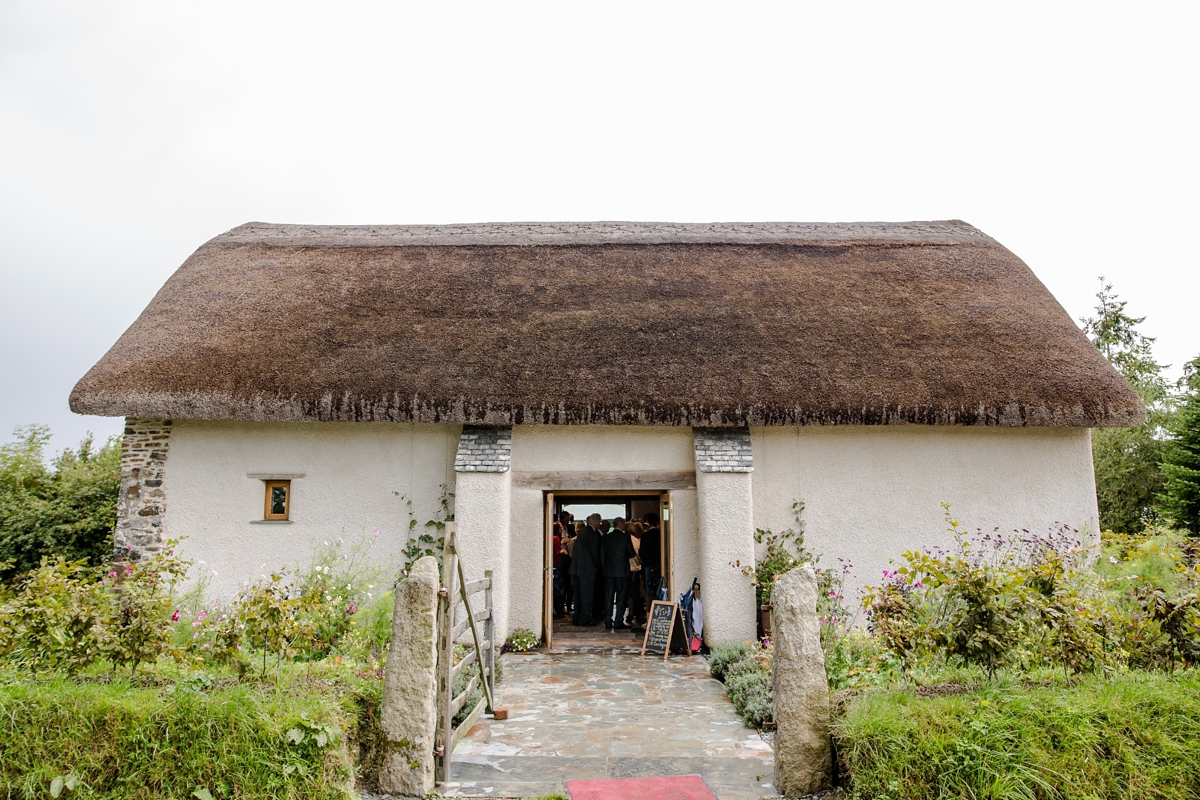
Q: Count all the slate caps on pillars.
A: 2